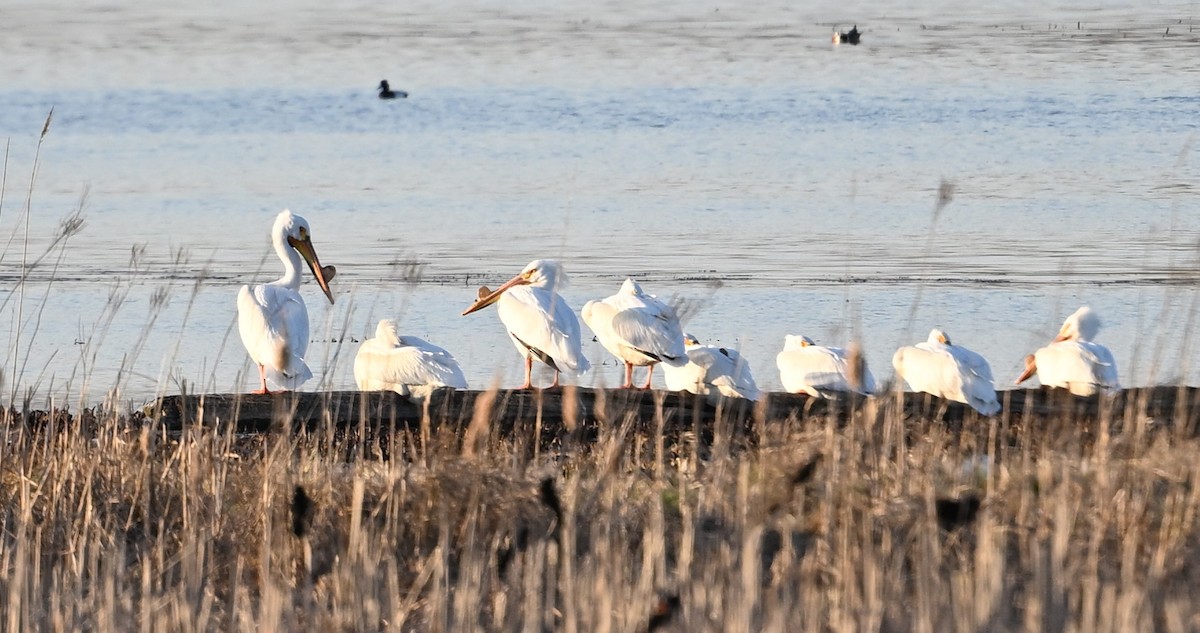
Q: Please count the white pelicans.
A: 8